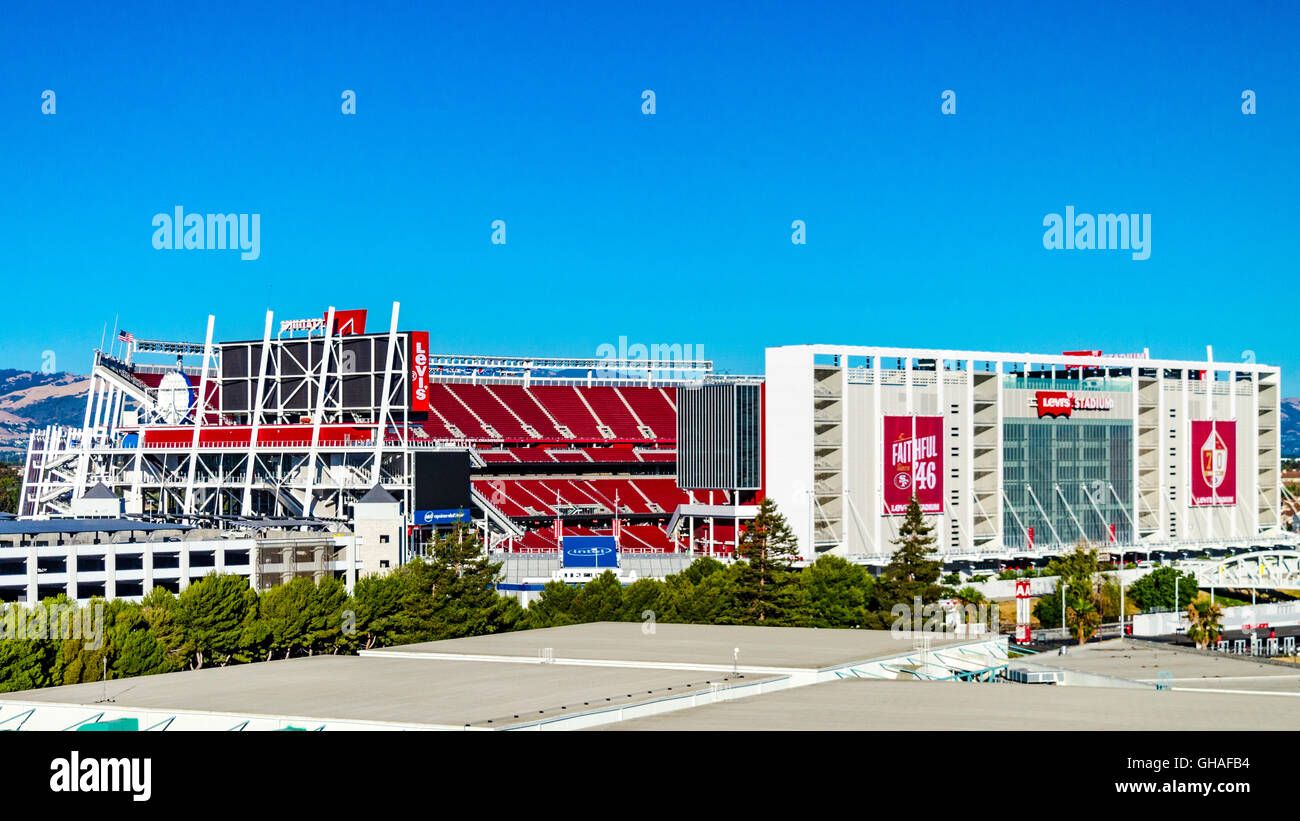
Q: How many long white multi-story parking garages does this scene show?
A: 1